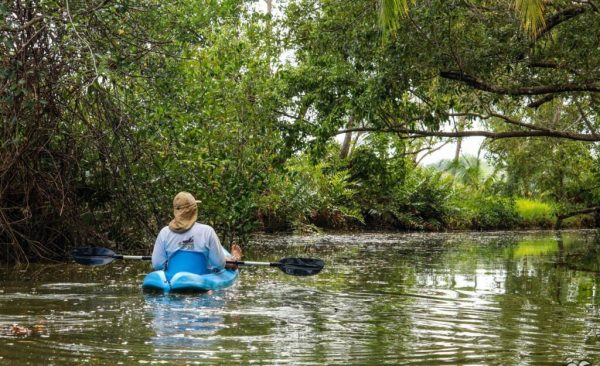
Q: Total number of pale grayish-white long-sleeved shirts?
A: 1